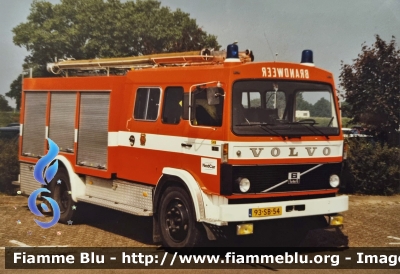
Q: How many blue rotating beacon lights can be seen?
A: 2